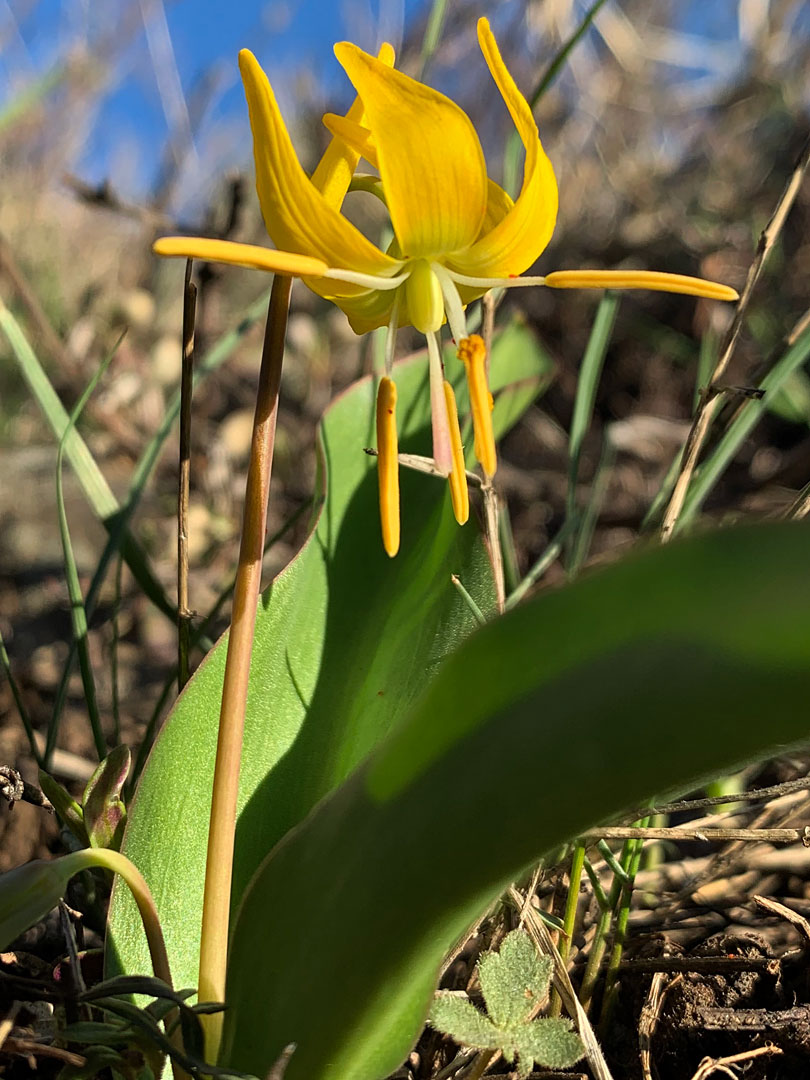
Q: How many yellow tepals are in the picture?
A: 6